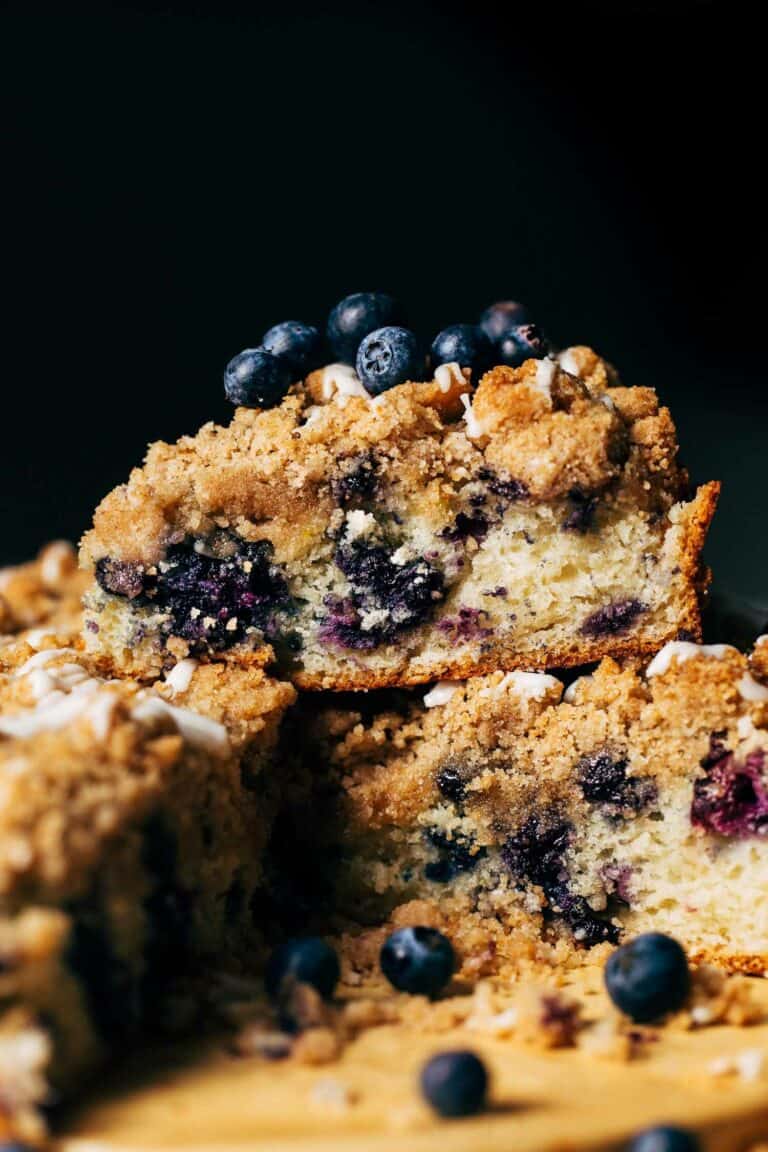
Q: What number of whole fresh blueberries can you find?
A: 12